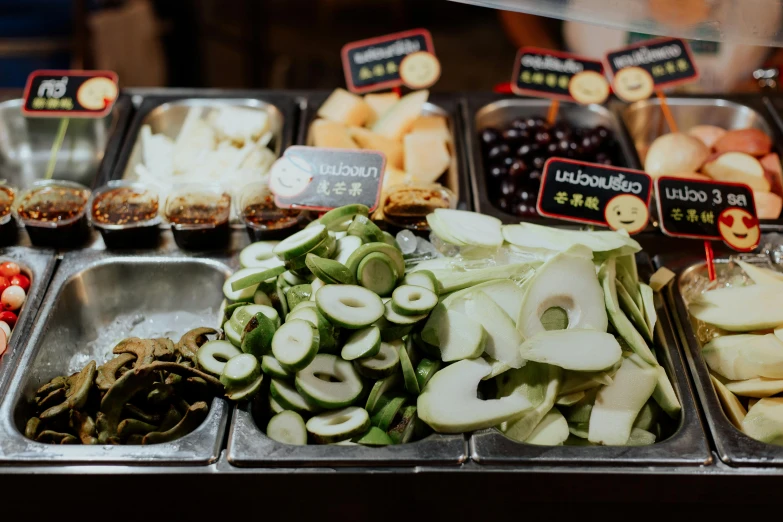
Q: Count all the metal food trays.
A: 10